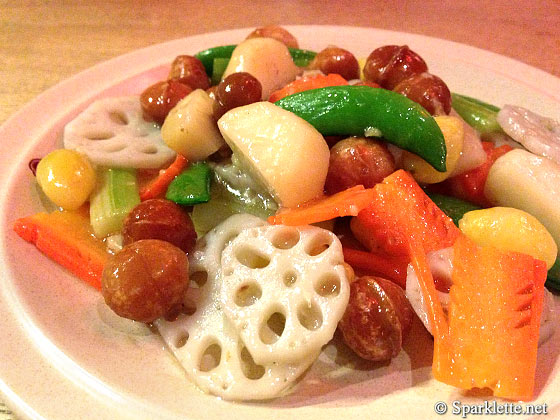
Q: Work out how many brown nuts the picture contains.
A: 11